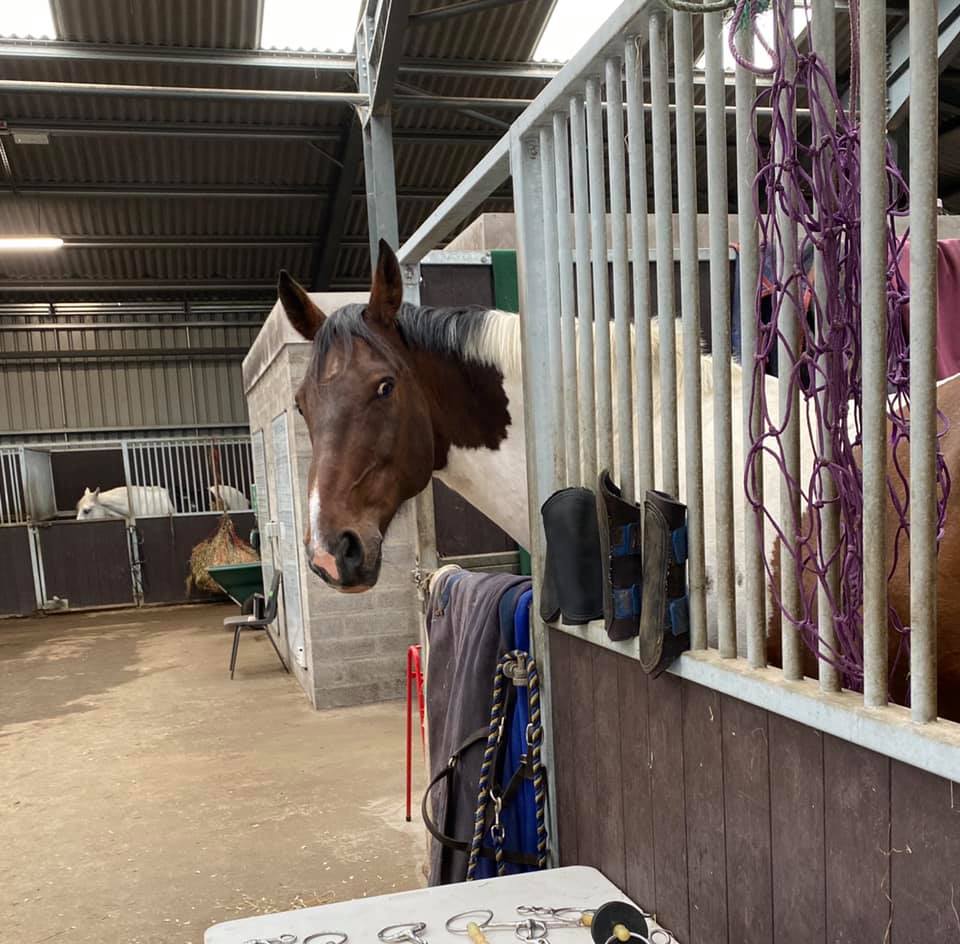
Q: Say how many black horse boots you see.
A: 3